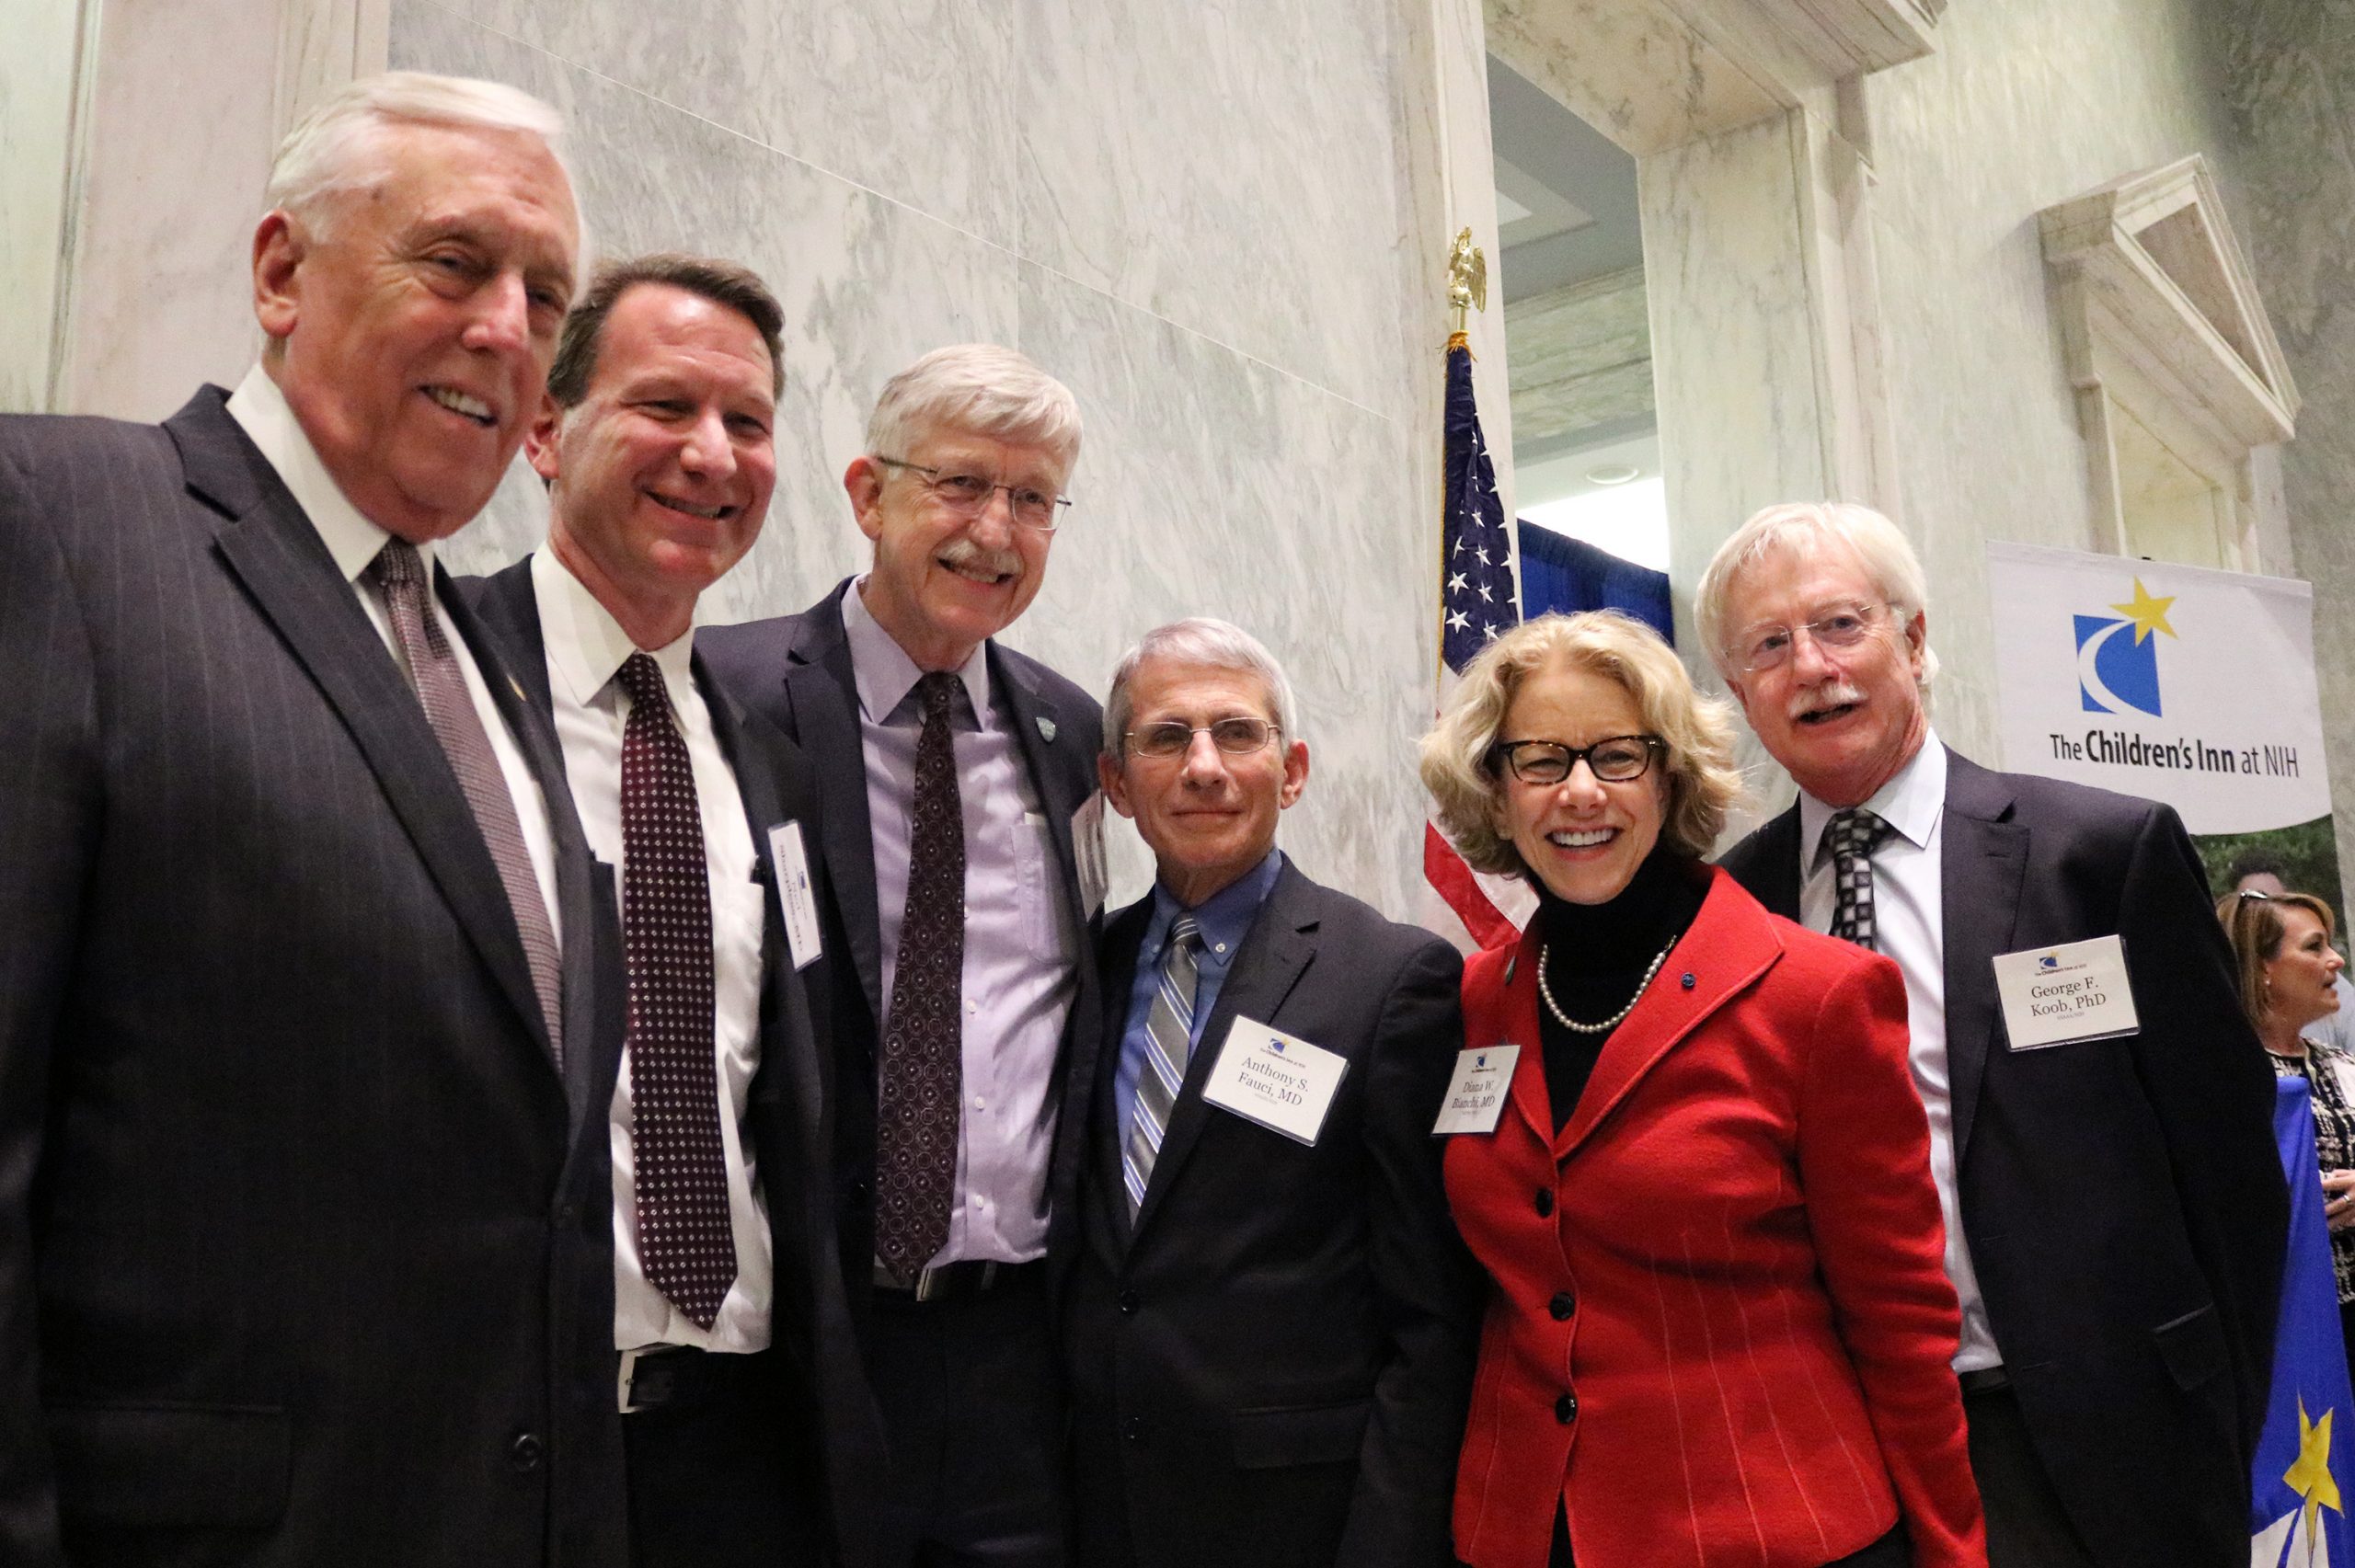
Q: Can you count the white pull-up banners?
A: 1